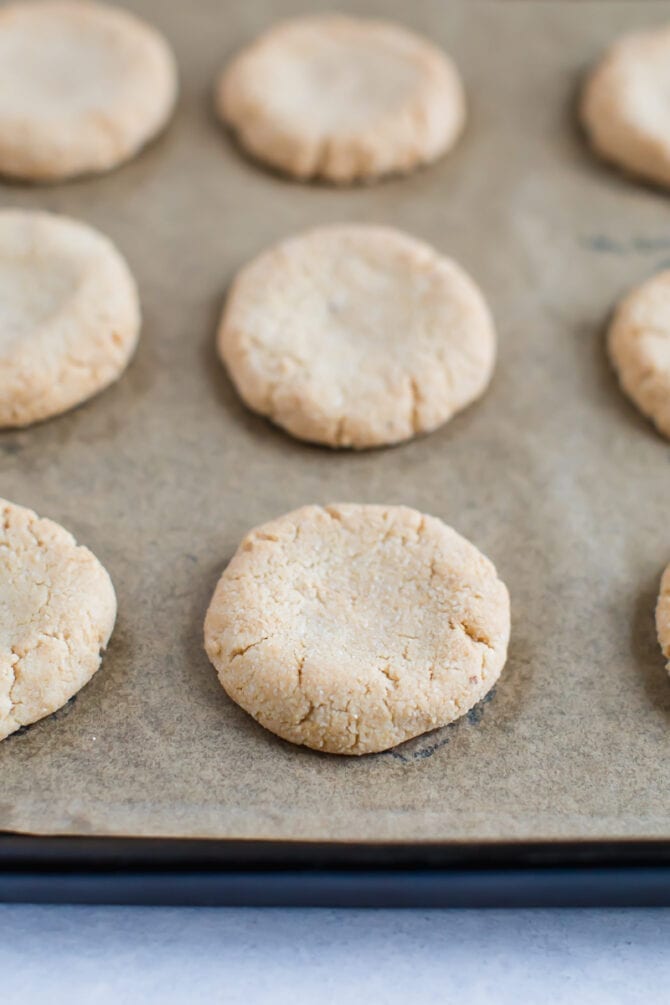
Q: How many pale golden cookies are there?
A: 9